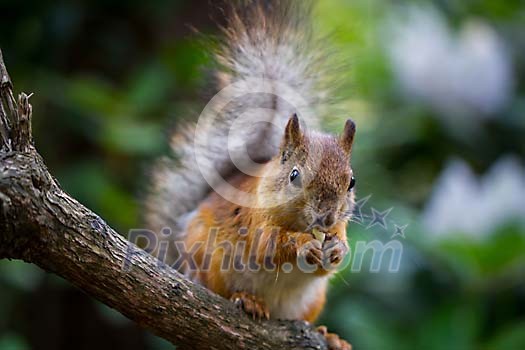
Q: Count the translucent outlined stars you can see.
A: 5